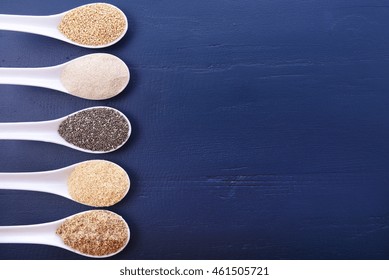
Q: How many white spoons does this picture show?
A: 5